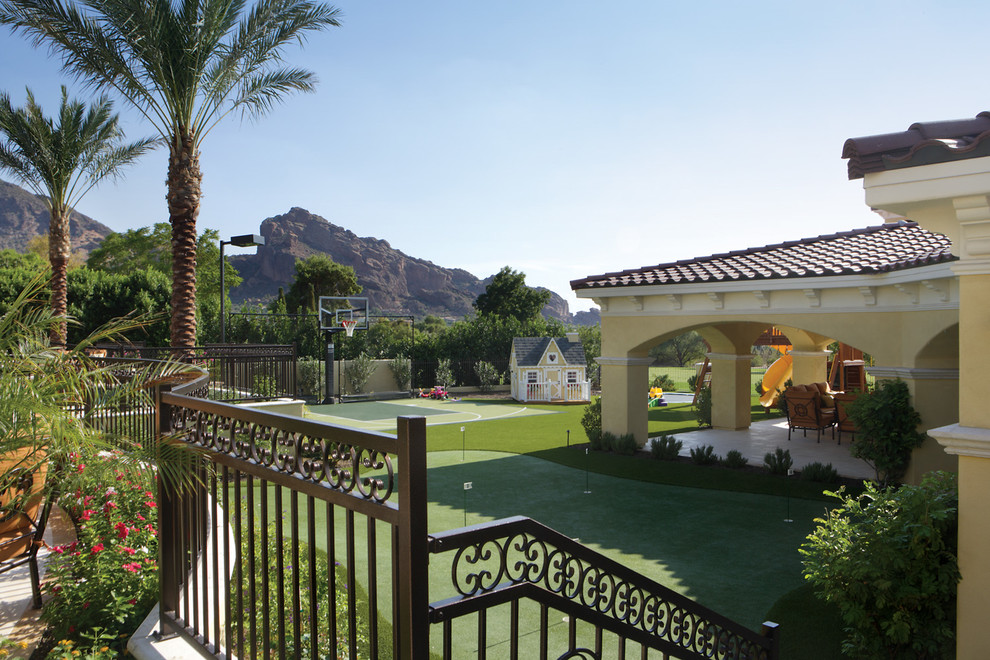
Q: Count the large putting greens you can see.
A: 1